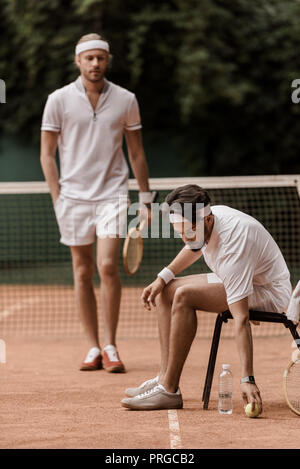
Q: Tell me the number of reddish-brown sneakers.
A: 2